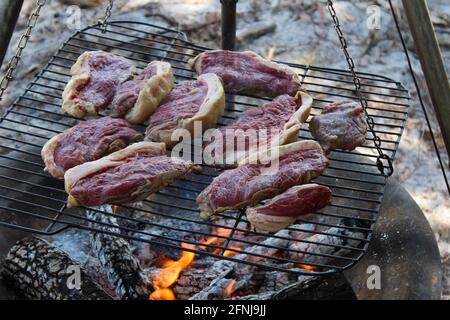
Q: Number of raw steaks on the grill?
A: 10